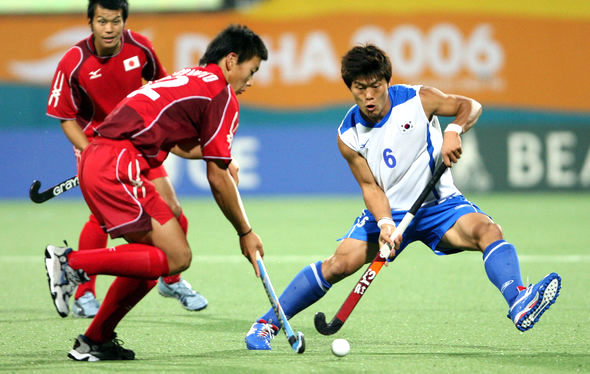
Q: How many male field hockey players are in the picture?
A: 3